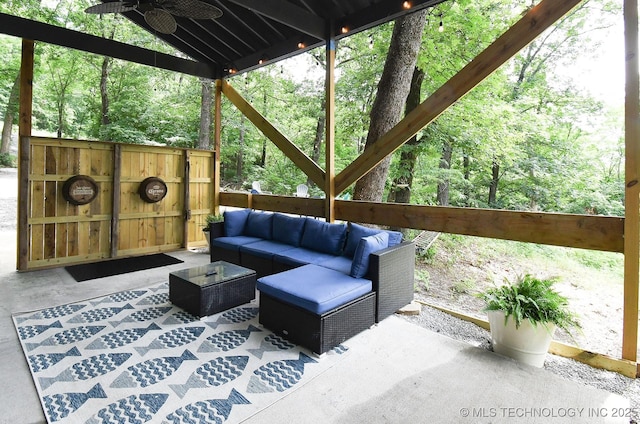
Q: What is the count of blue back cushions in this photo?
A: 6